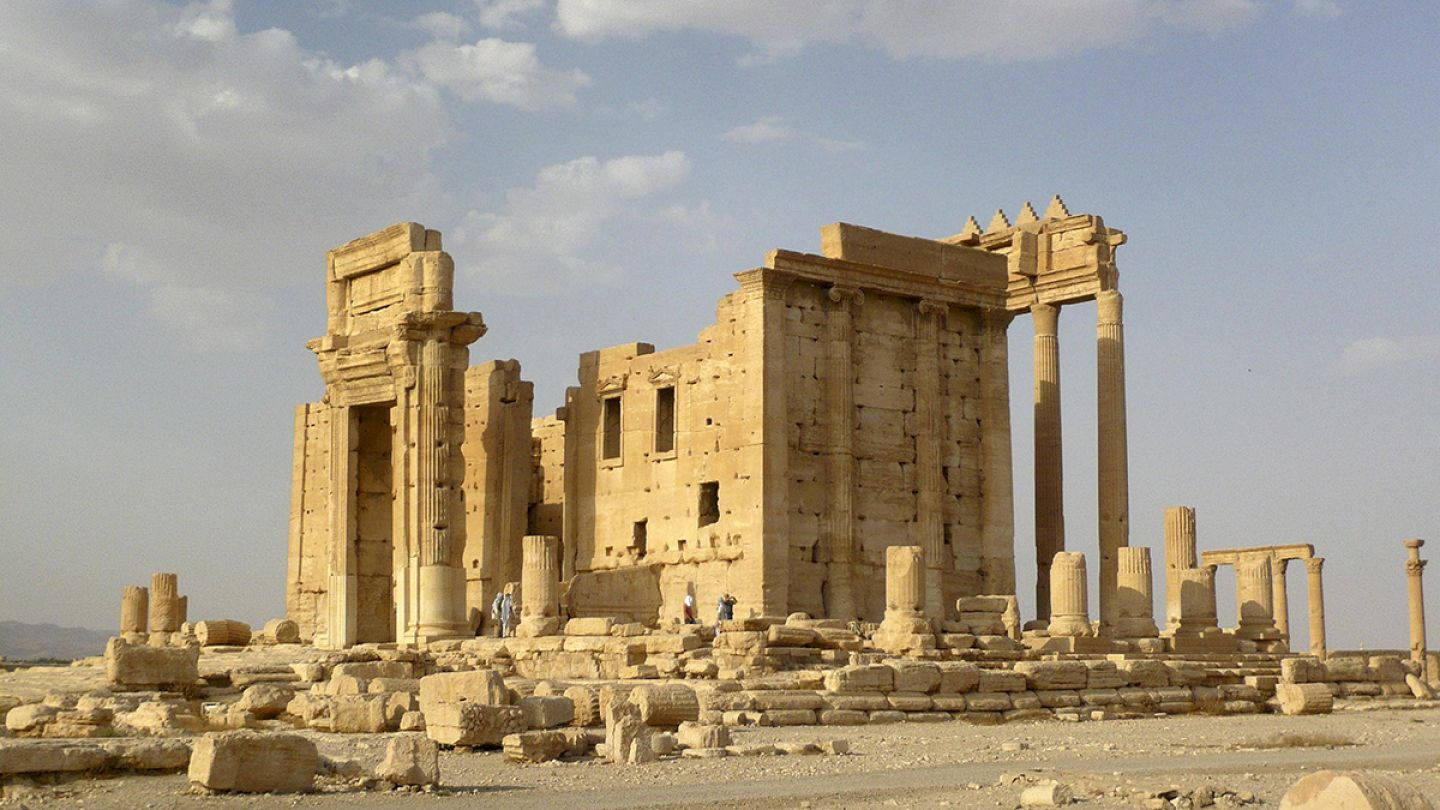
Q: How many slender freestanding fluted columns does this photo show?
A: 2